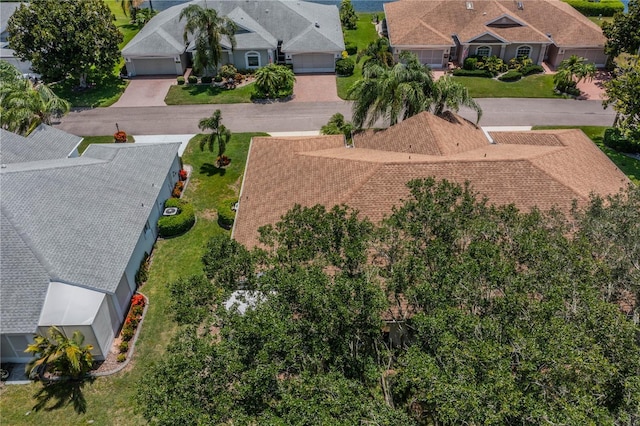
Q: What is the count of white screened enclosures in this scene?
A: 1